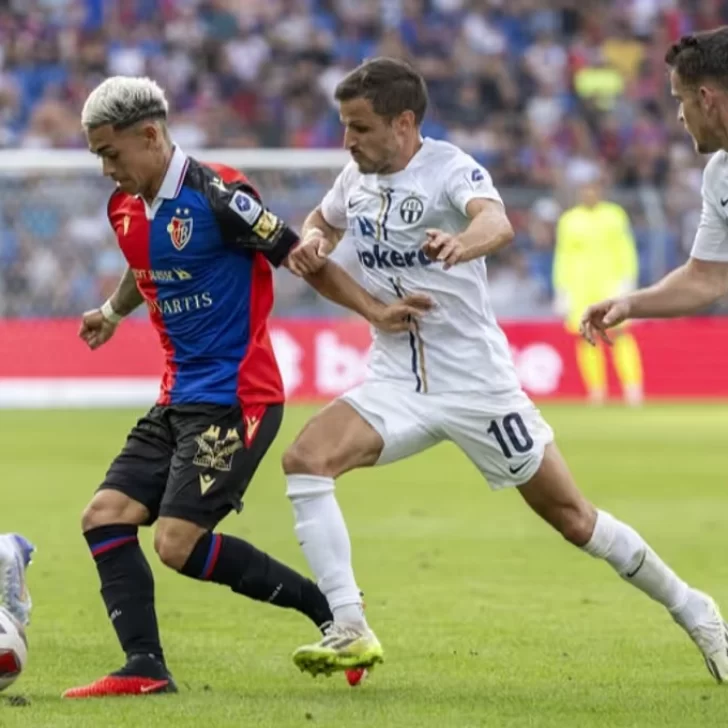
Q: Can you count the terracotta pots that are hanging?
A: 0